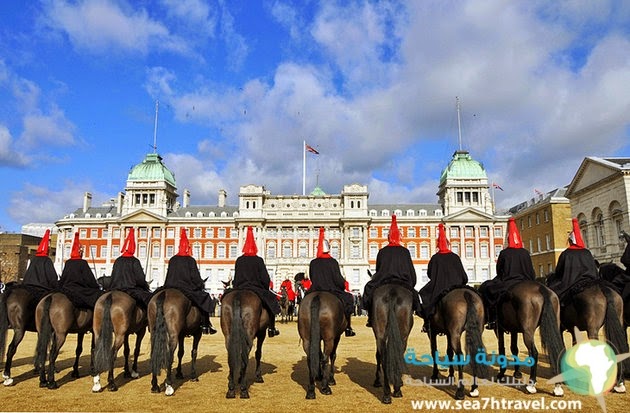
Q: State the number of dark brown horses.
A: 10